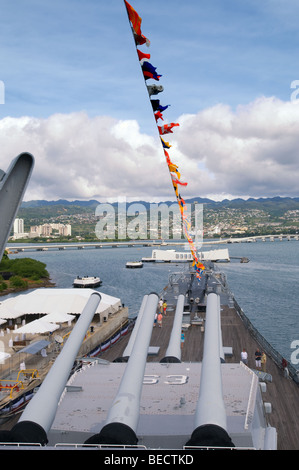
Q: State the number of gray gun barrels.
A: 6